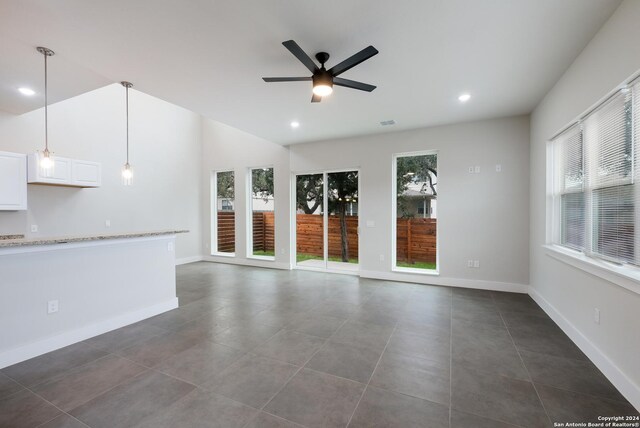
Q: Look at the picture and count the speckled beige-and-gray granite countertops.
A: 1